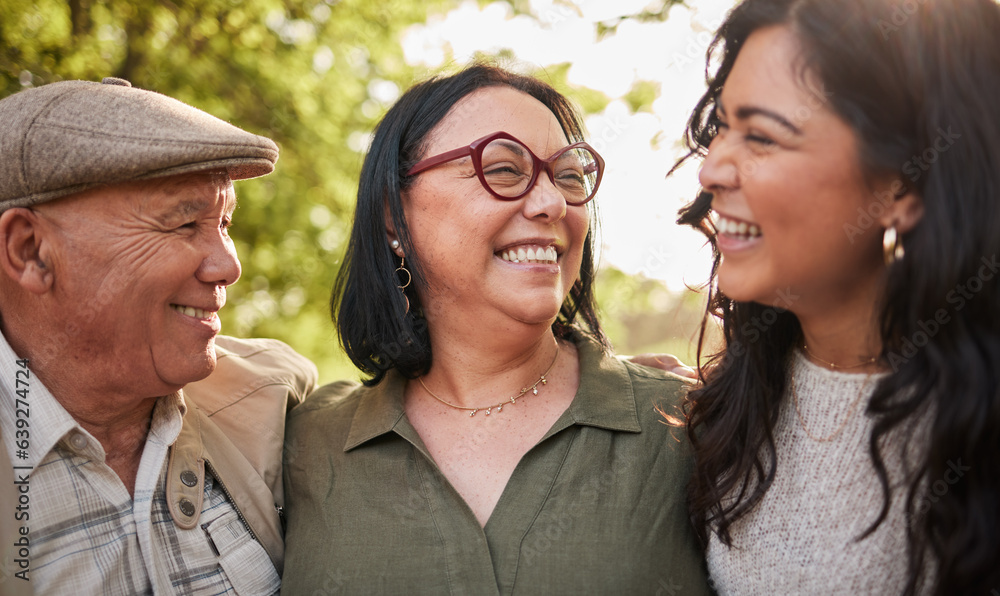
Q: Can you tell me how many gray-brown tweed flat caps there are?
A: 1